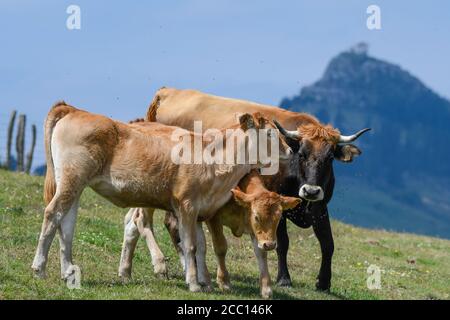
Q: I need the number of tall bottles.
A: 0